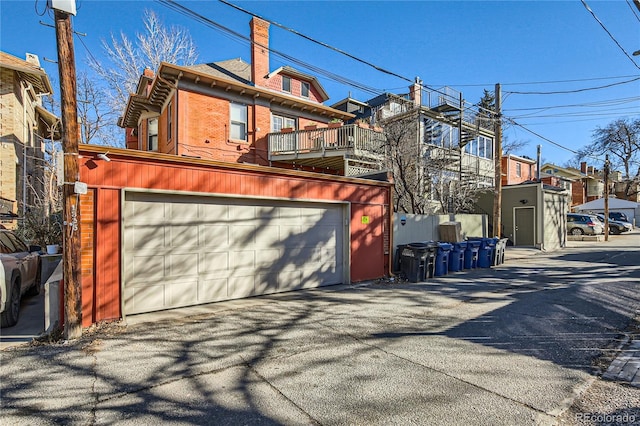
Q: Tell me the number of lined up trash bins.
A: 8